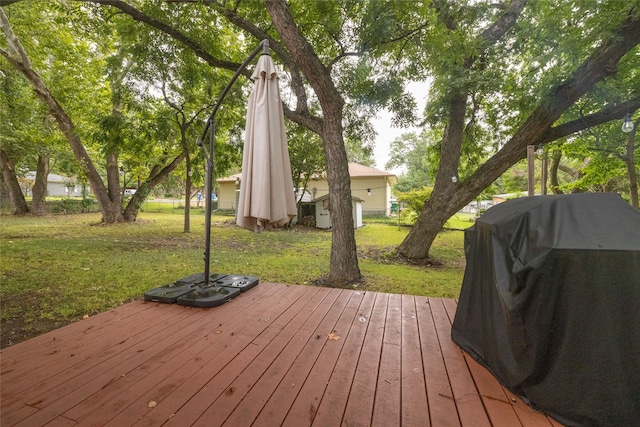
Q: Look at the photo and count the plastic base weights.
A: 4